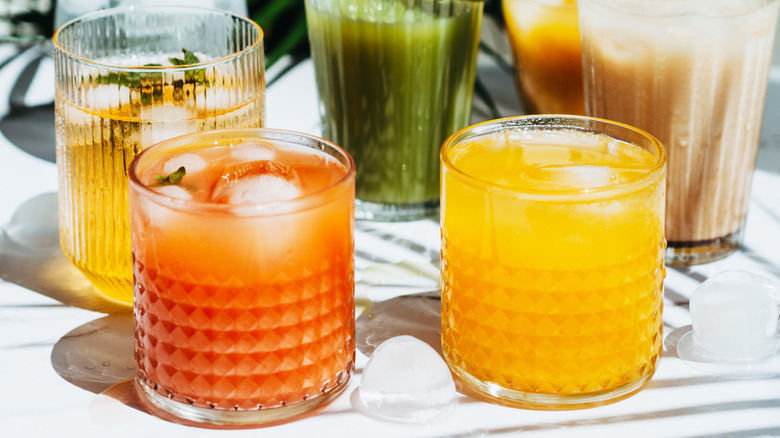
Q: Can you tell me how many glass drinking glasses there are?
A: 6